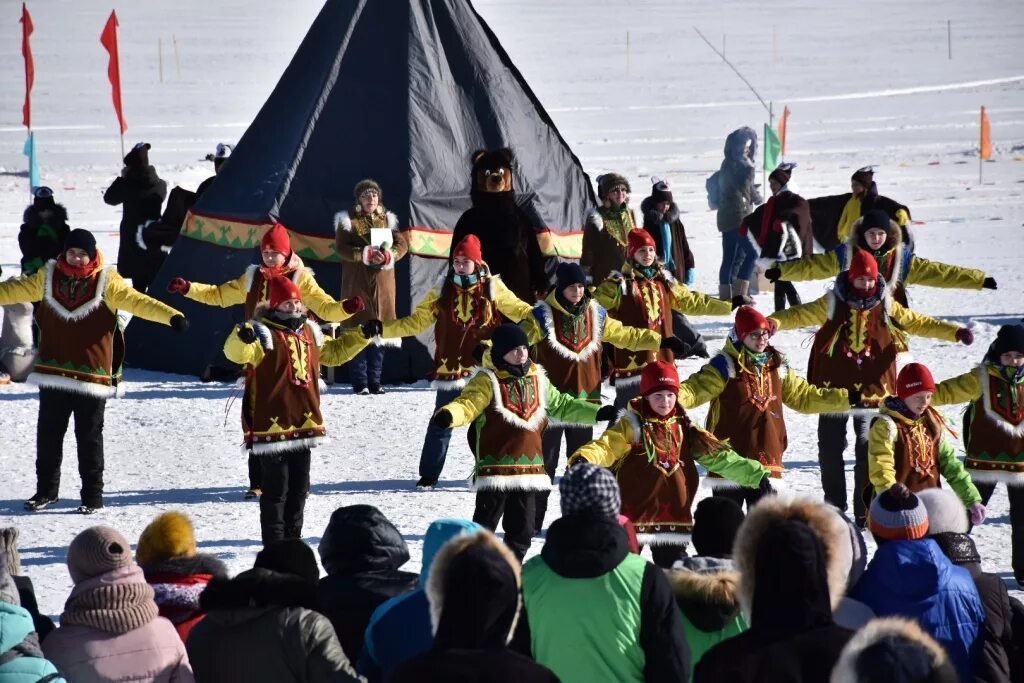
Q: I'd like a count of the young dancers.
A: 13